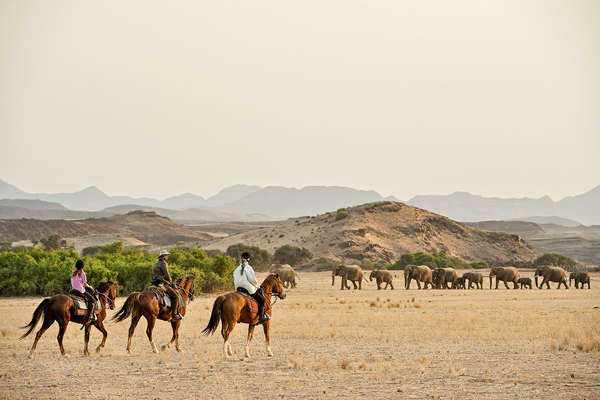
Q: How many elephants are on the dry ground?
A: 11